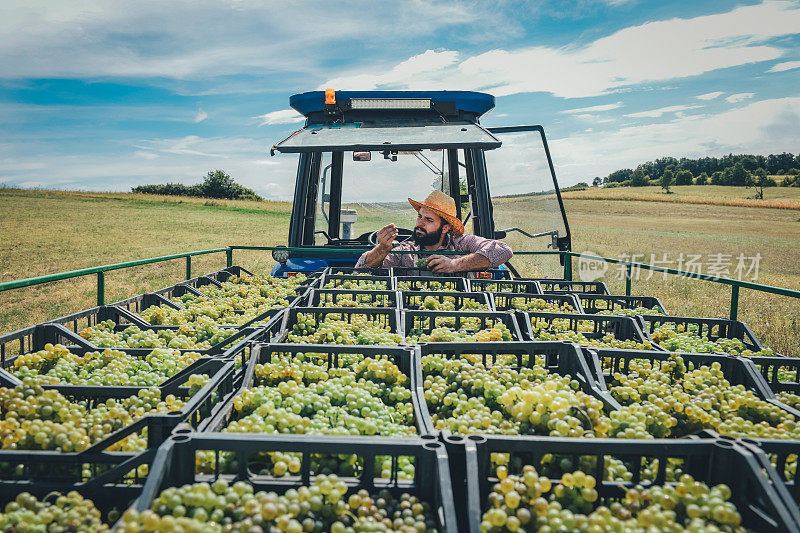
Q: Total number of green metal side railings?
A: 2